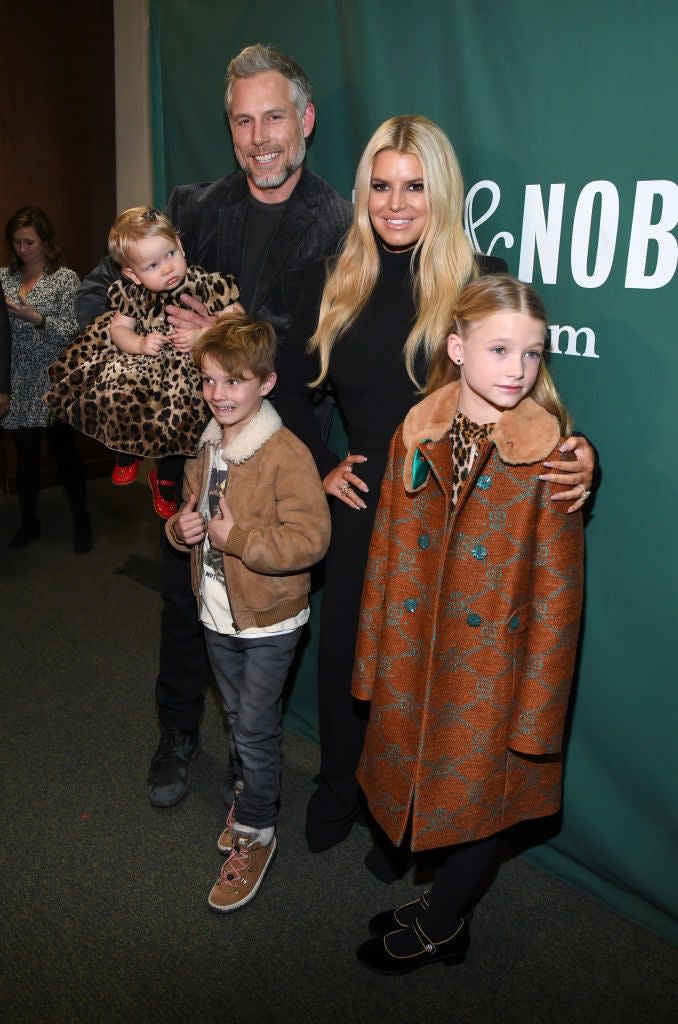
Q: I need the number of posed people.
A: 5